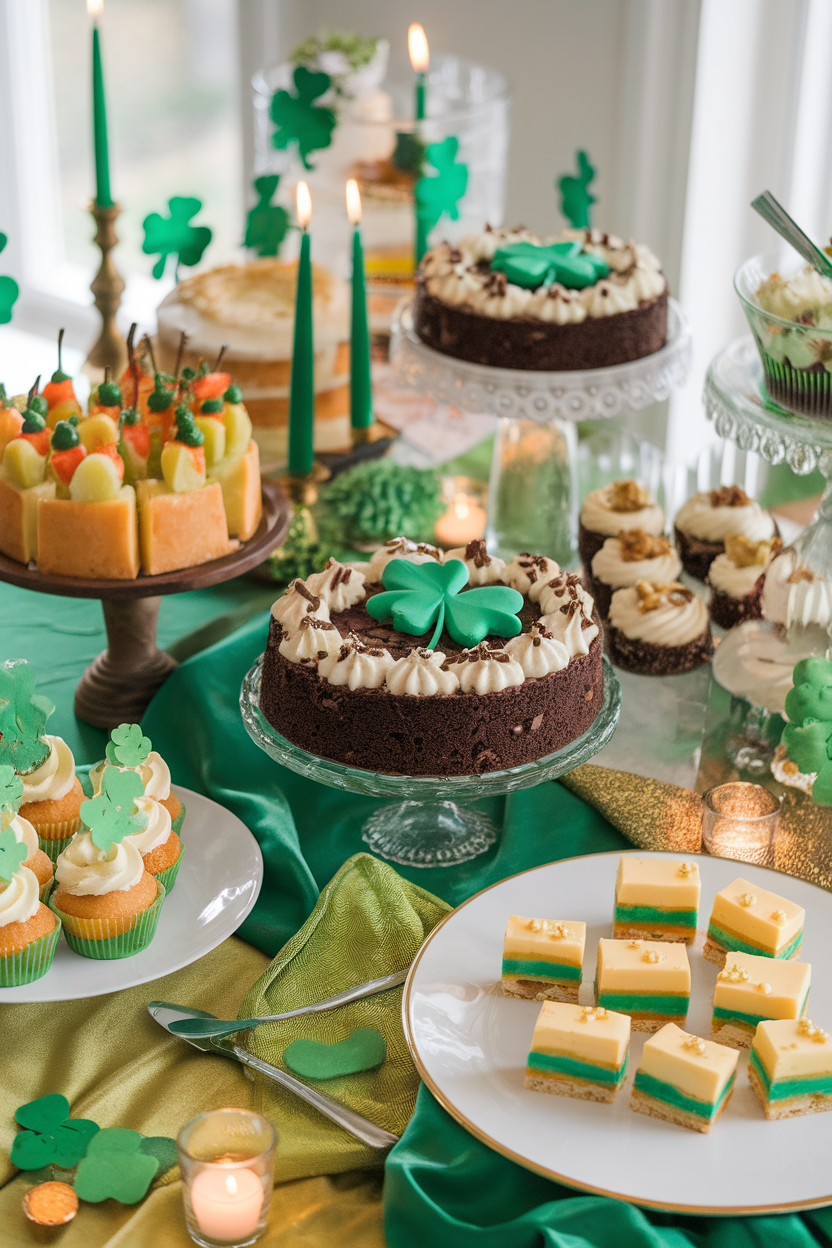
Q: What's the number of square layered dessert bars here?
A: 8